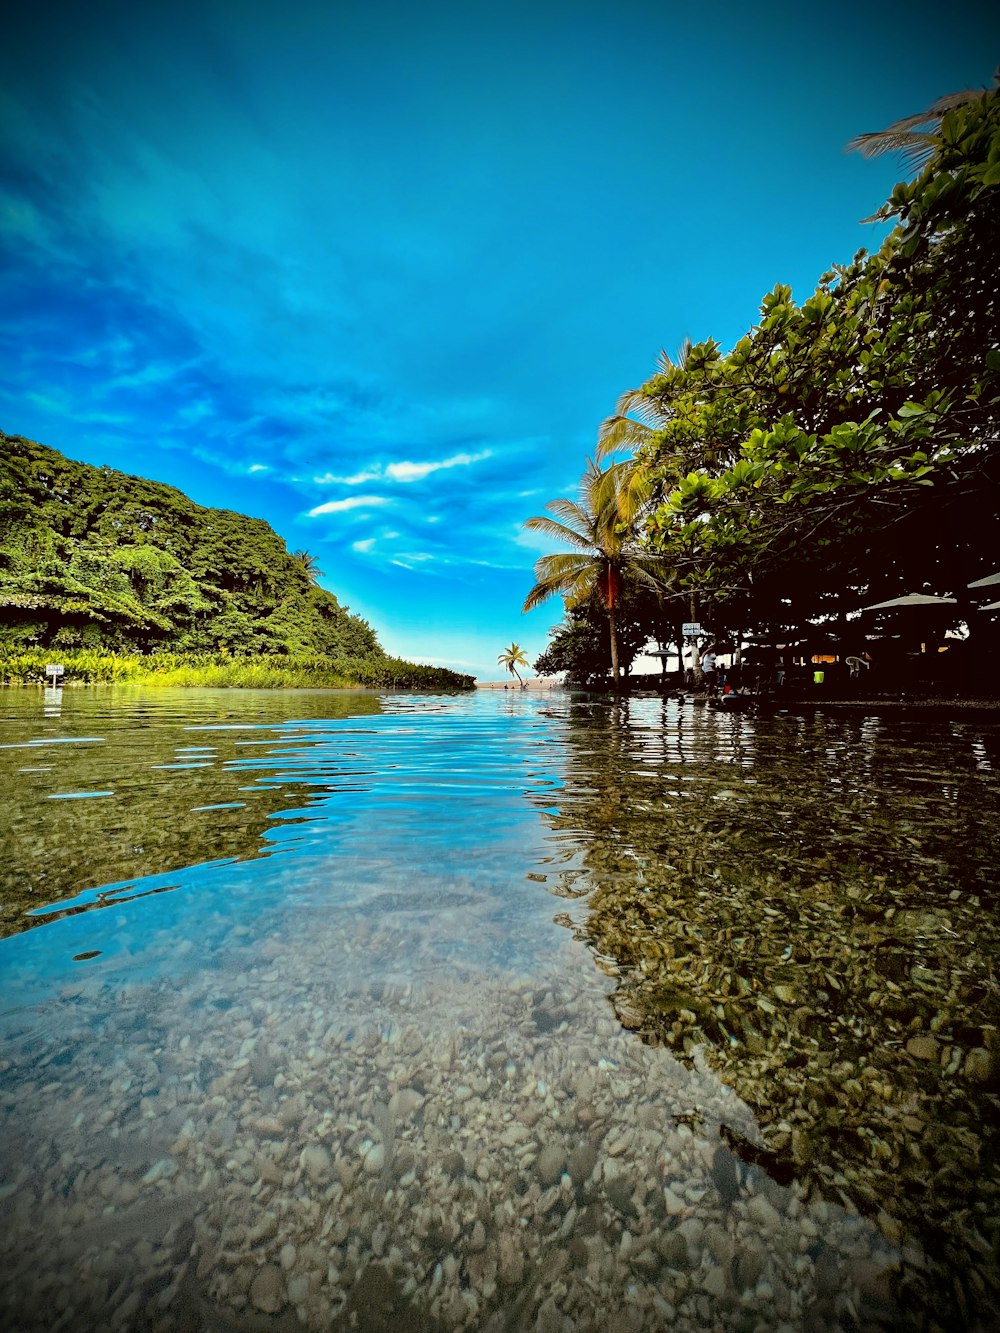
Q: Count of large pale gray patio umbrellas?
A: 3